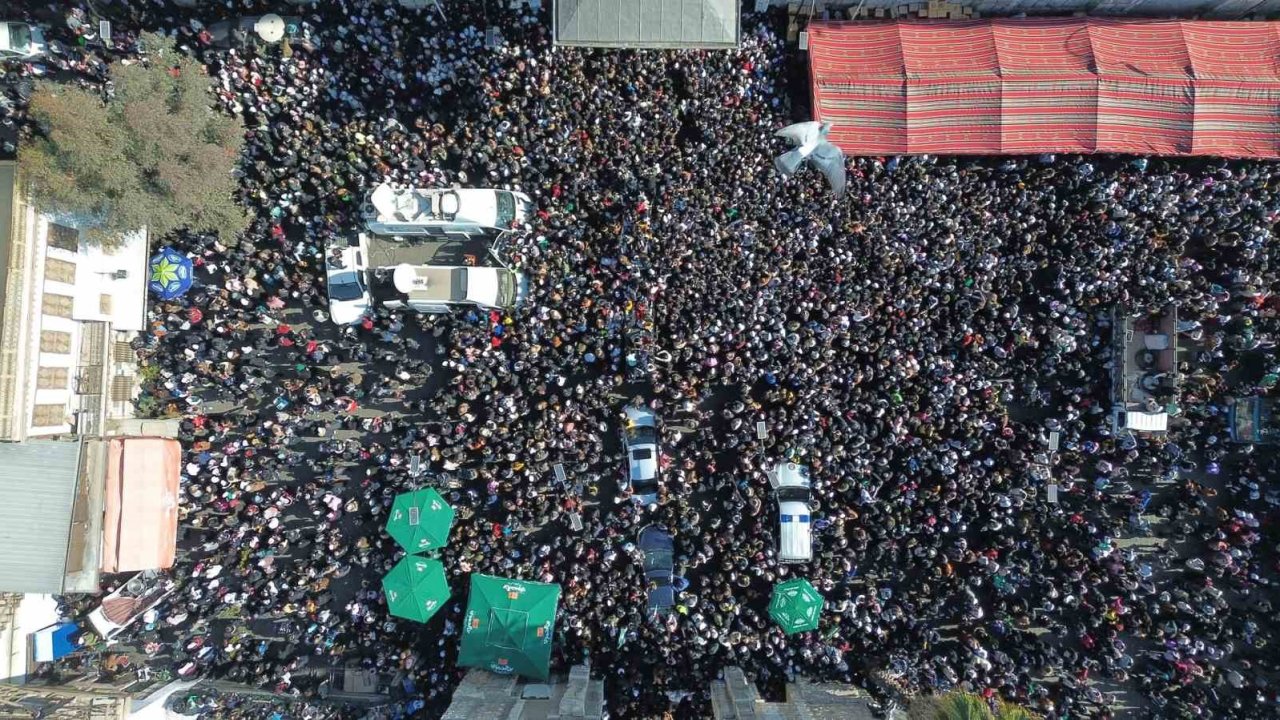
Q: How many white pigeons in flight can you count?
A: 1